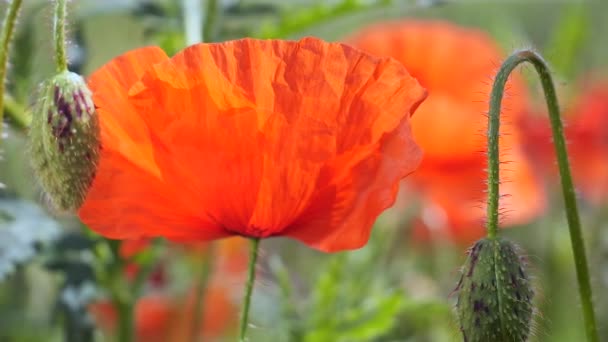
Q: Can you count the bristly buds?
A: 2